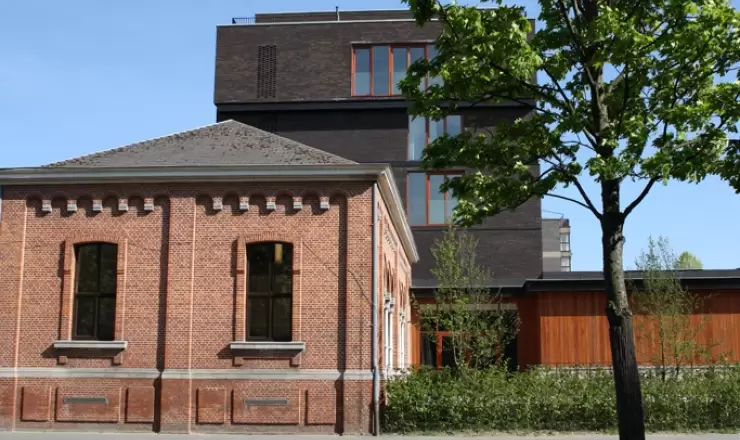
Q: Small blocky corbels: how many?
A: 10